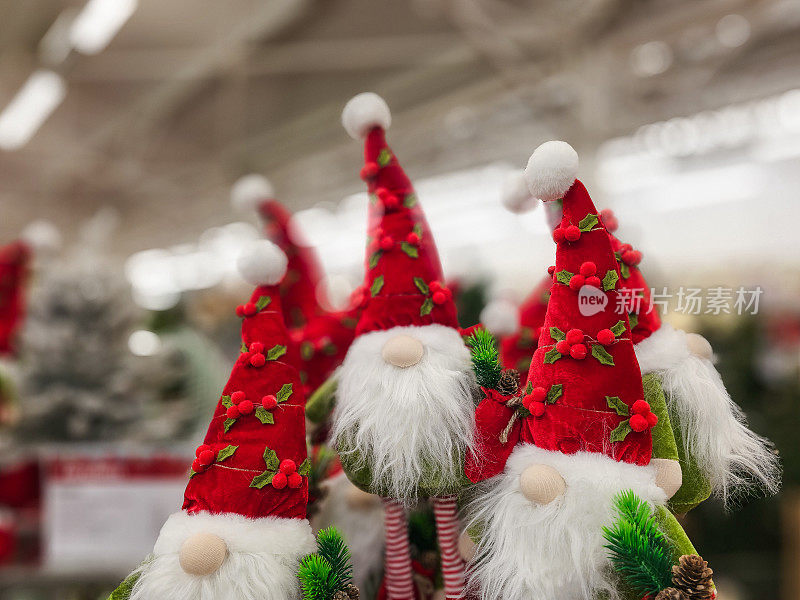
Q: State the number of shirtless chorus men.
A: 0